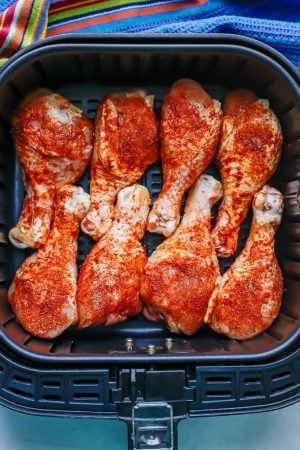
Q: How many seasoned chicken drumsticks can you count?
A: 8